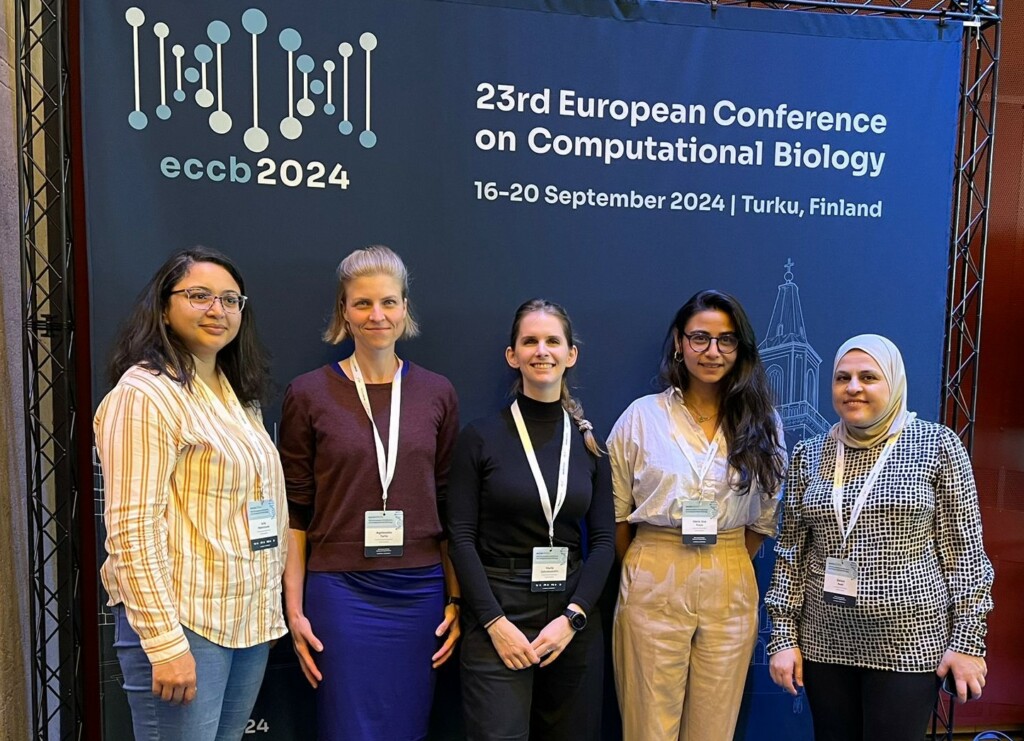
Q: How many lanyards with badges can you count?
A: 5